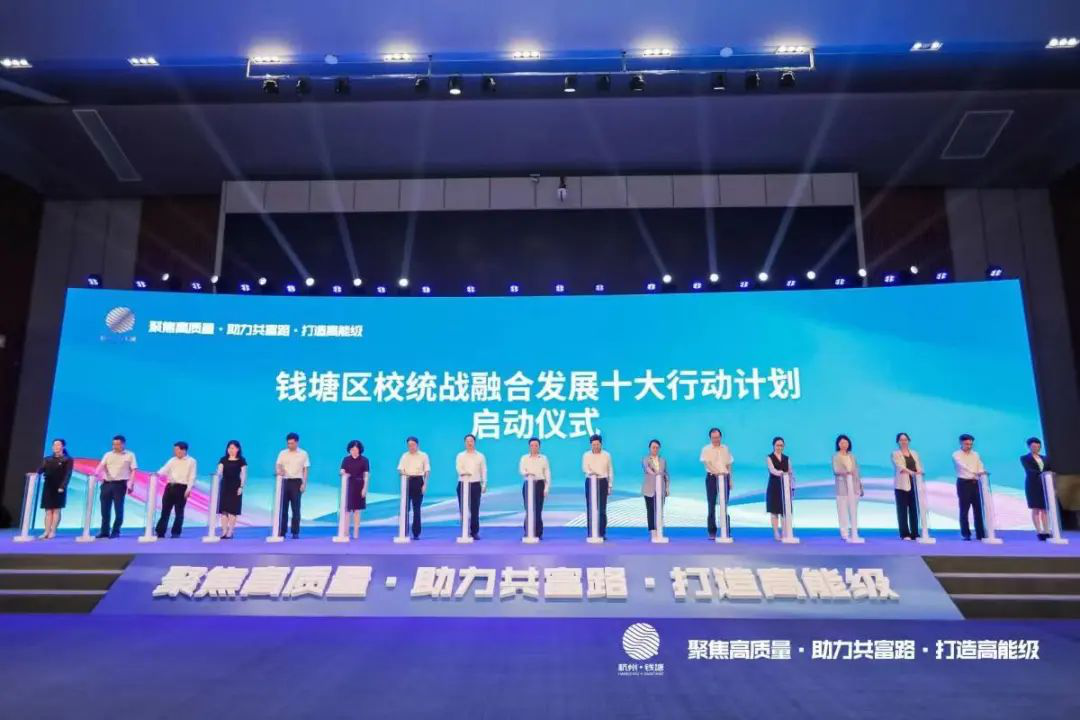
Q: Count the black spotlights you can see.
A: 12